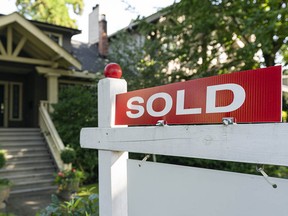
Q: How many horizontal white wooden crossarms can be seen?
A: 1